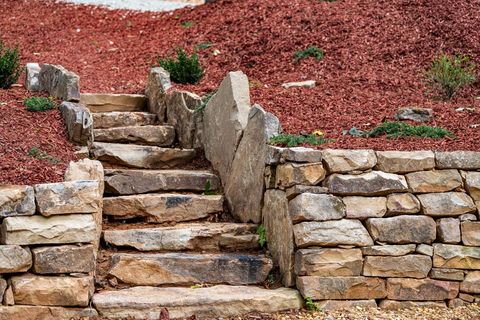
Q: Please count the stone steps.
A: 9